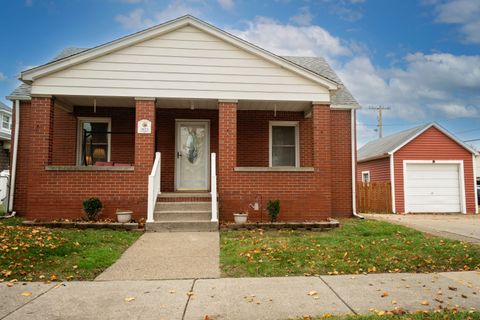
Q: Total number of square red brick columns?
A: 4